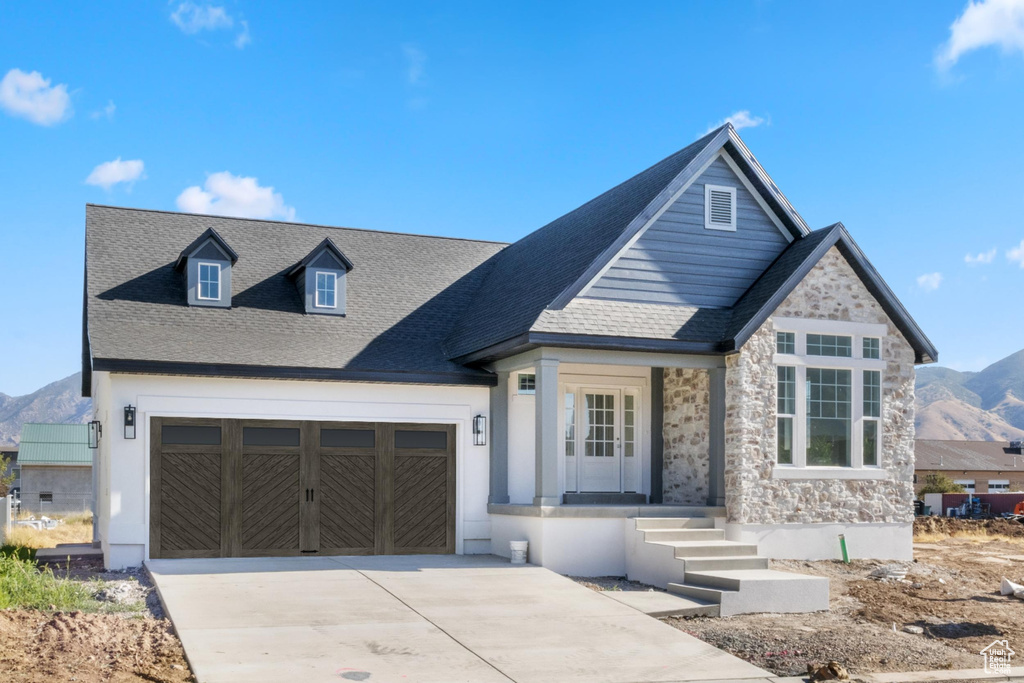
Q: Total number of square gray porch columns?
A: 4